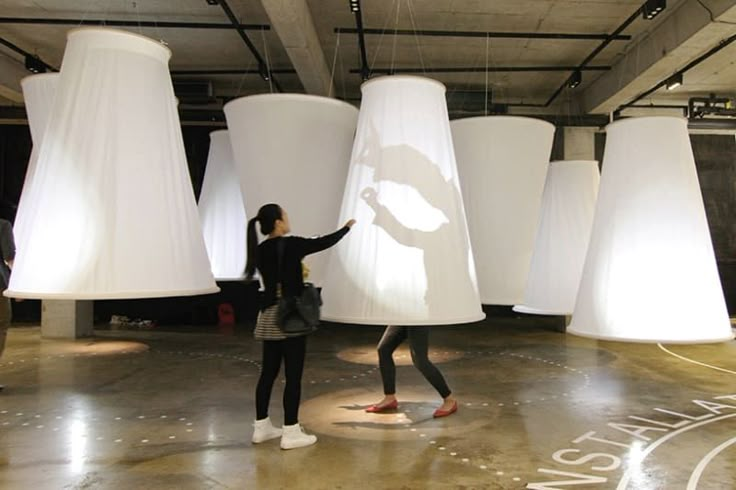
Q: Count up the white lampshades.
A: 8